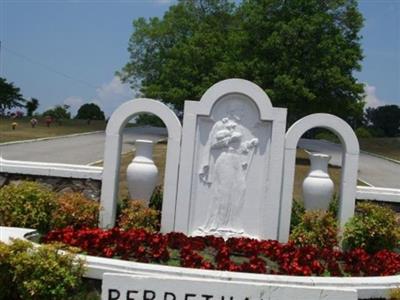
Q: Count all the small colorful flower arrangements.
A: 3